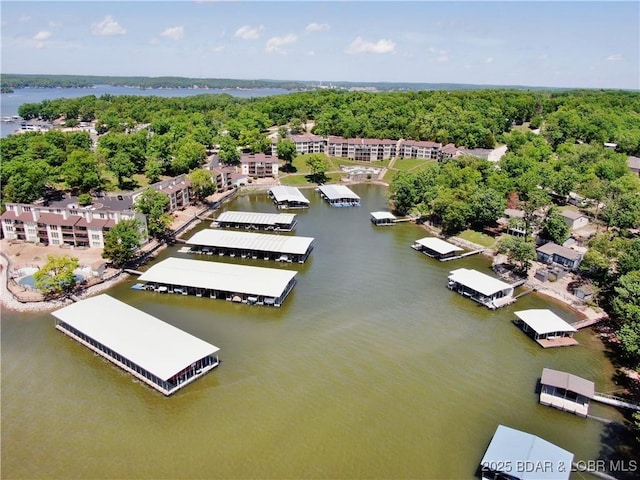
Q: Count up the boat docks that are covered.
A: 12